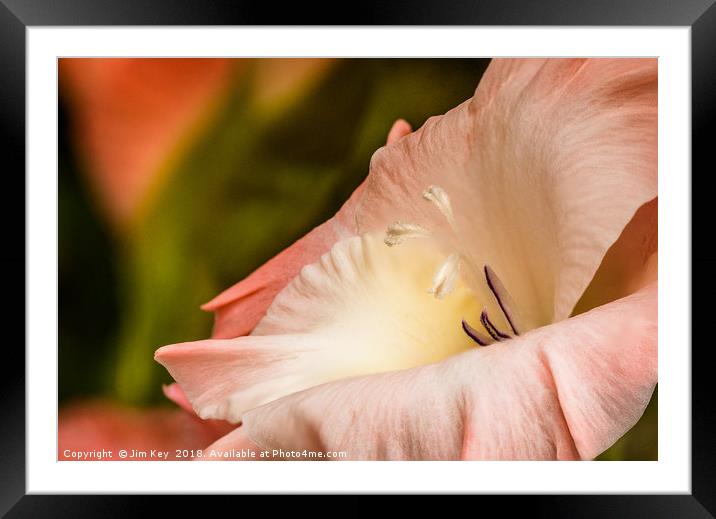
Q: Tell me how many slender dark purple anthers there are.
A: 3